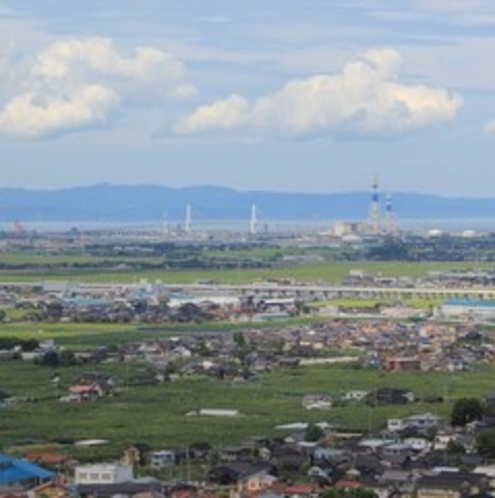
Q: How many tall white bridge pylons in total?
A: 2